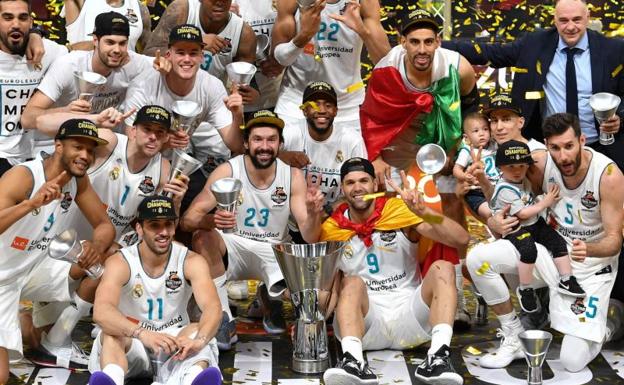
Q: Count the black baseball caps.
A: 11